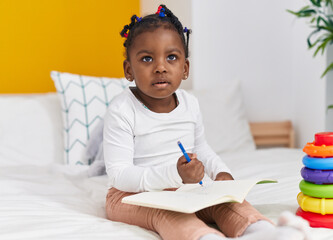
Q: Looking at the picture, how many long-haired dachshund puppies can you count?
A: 0